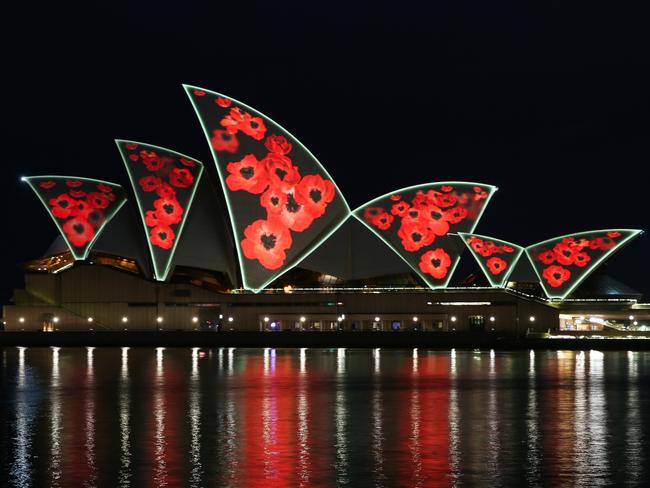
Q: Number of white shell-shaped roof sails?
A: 6